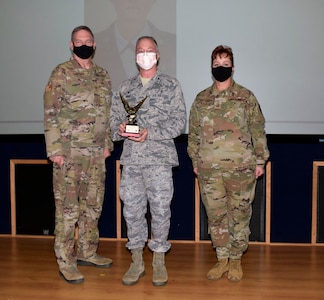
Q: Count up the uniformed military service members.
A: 3